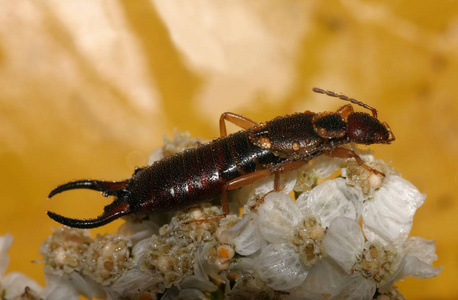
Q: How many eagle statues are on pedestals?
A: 0